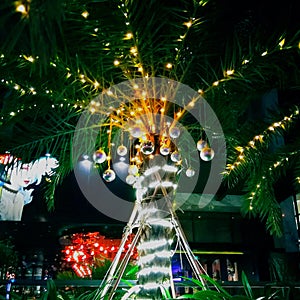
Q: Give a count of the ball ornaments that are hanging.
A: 13